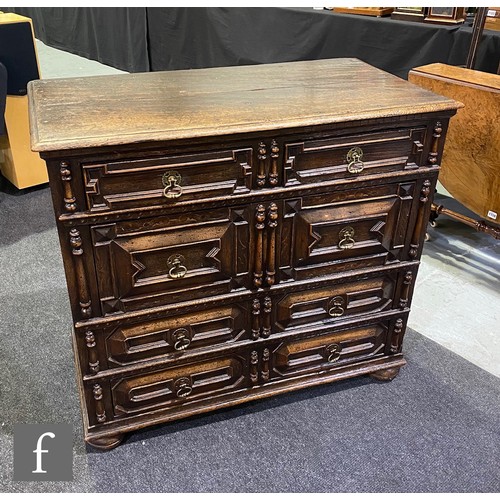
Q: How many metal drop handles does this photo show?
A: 8